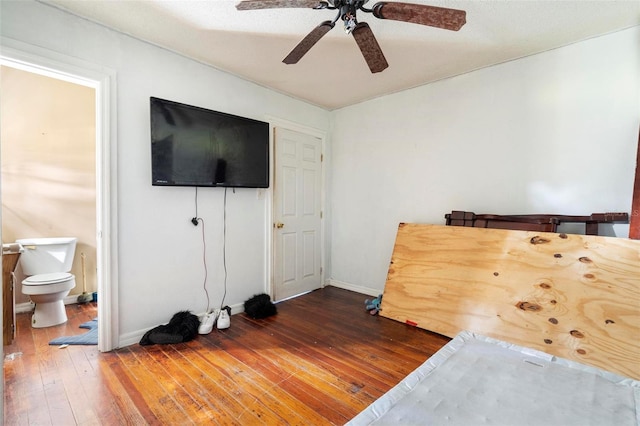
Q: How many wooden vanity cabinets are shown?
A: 1